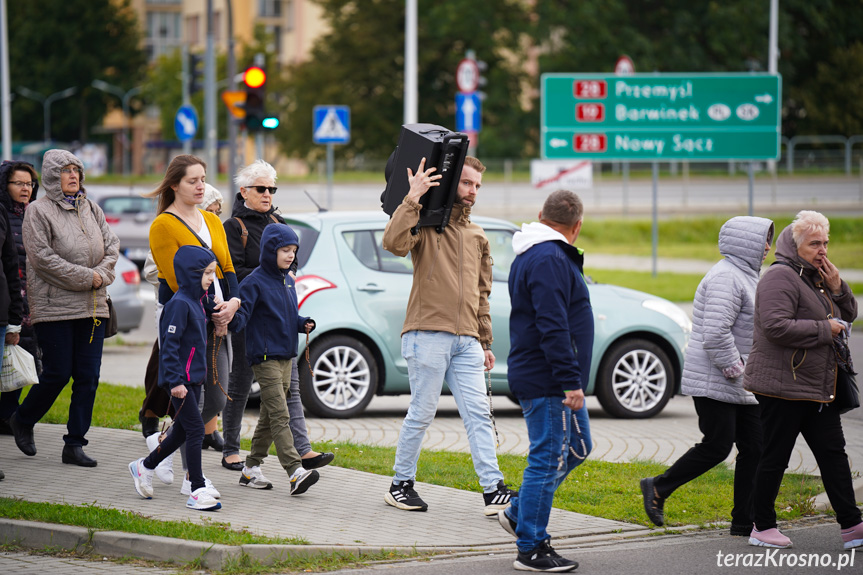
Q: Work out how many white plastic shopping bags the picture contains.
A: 1